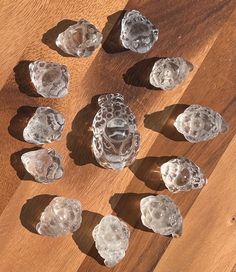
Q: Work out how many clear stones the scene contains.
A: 12